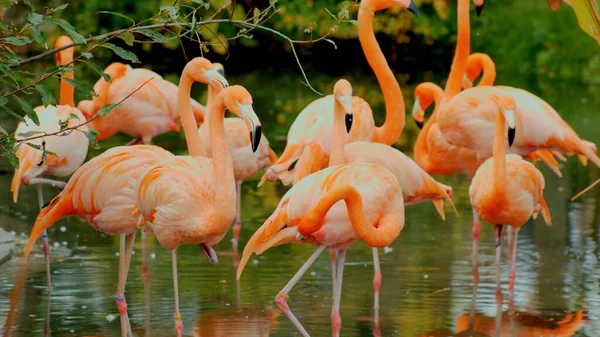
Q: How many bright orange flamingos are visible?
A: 12